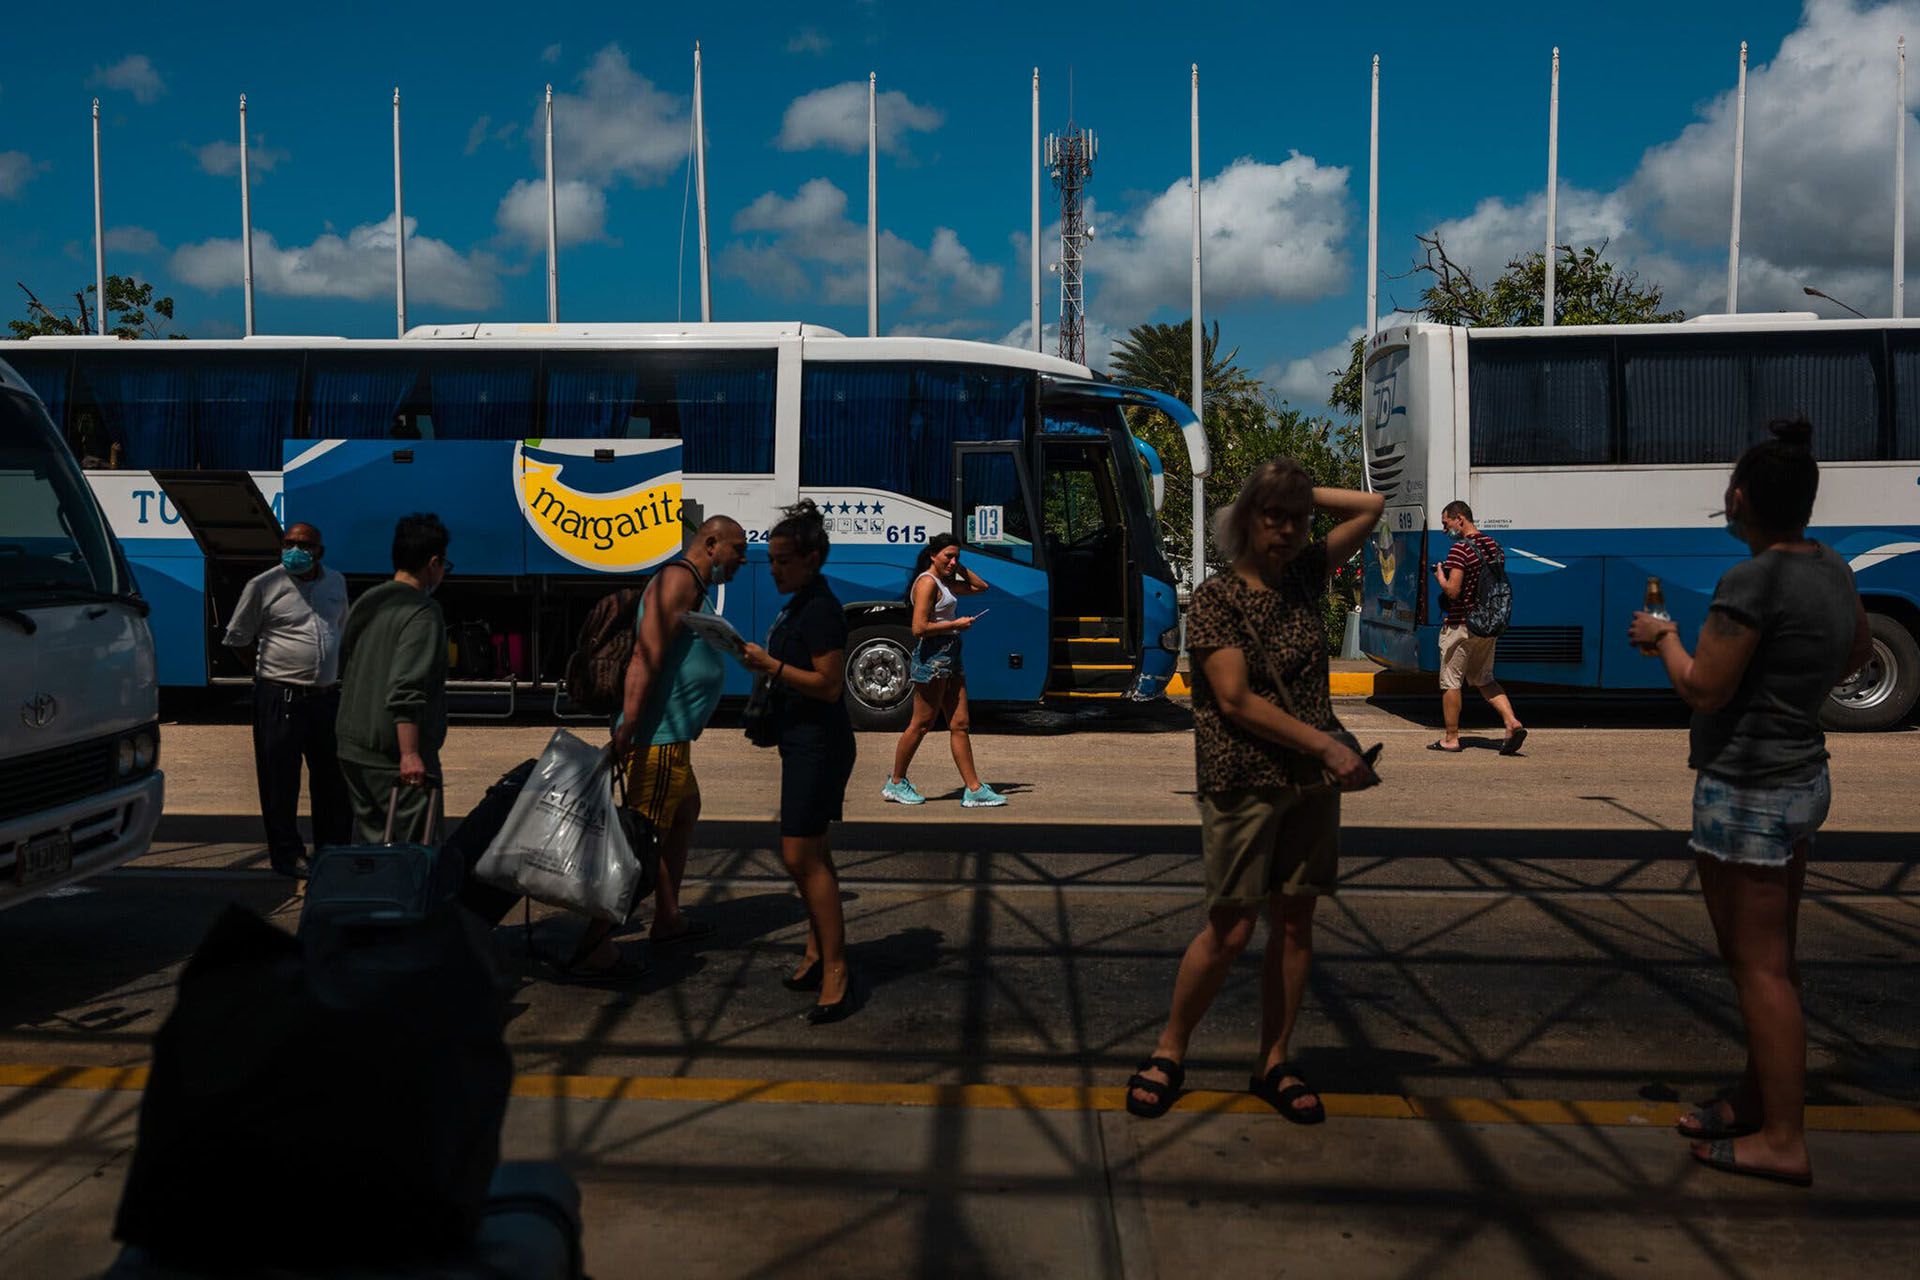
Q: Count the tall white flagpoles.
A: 12